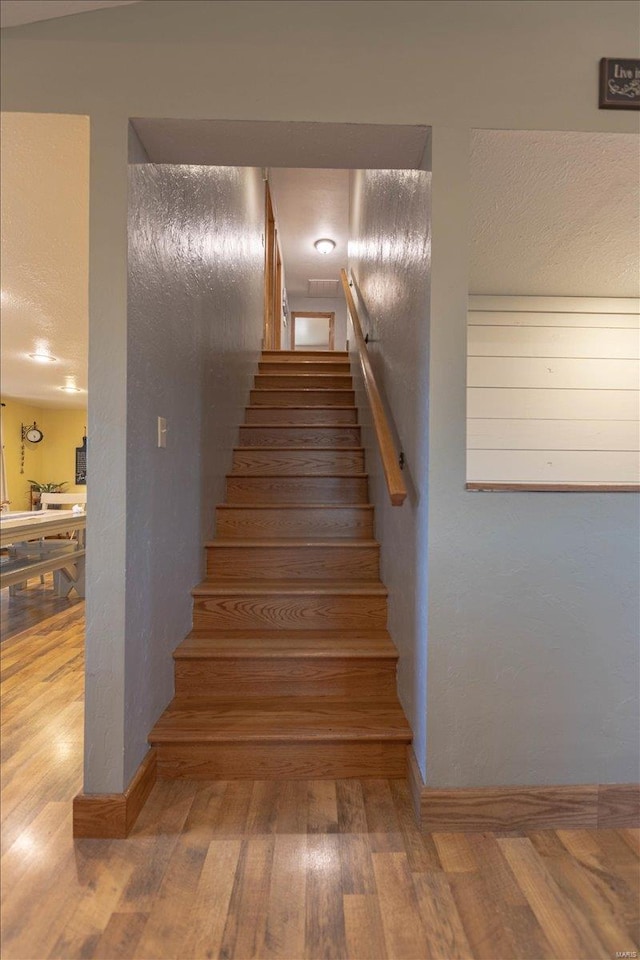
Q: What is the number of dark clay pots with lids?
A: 0